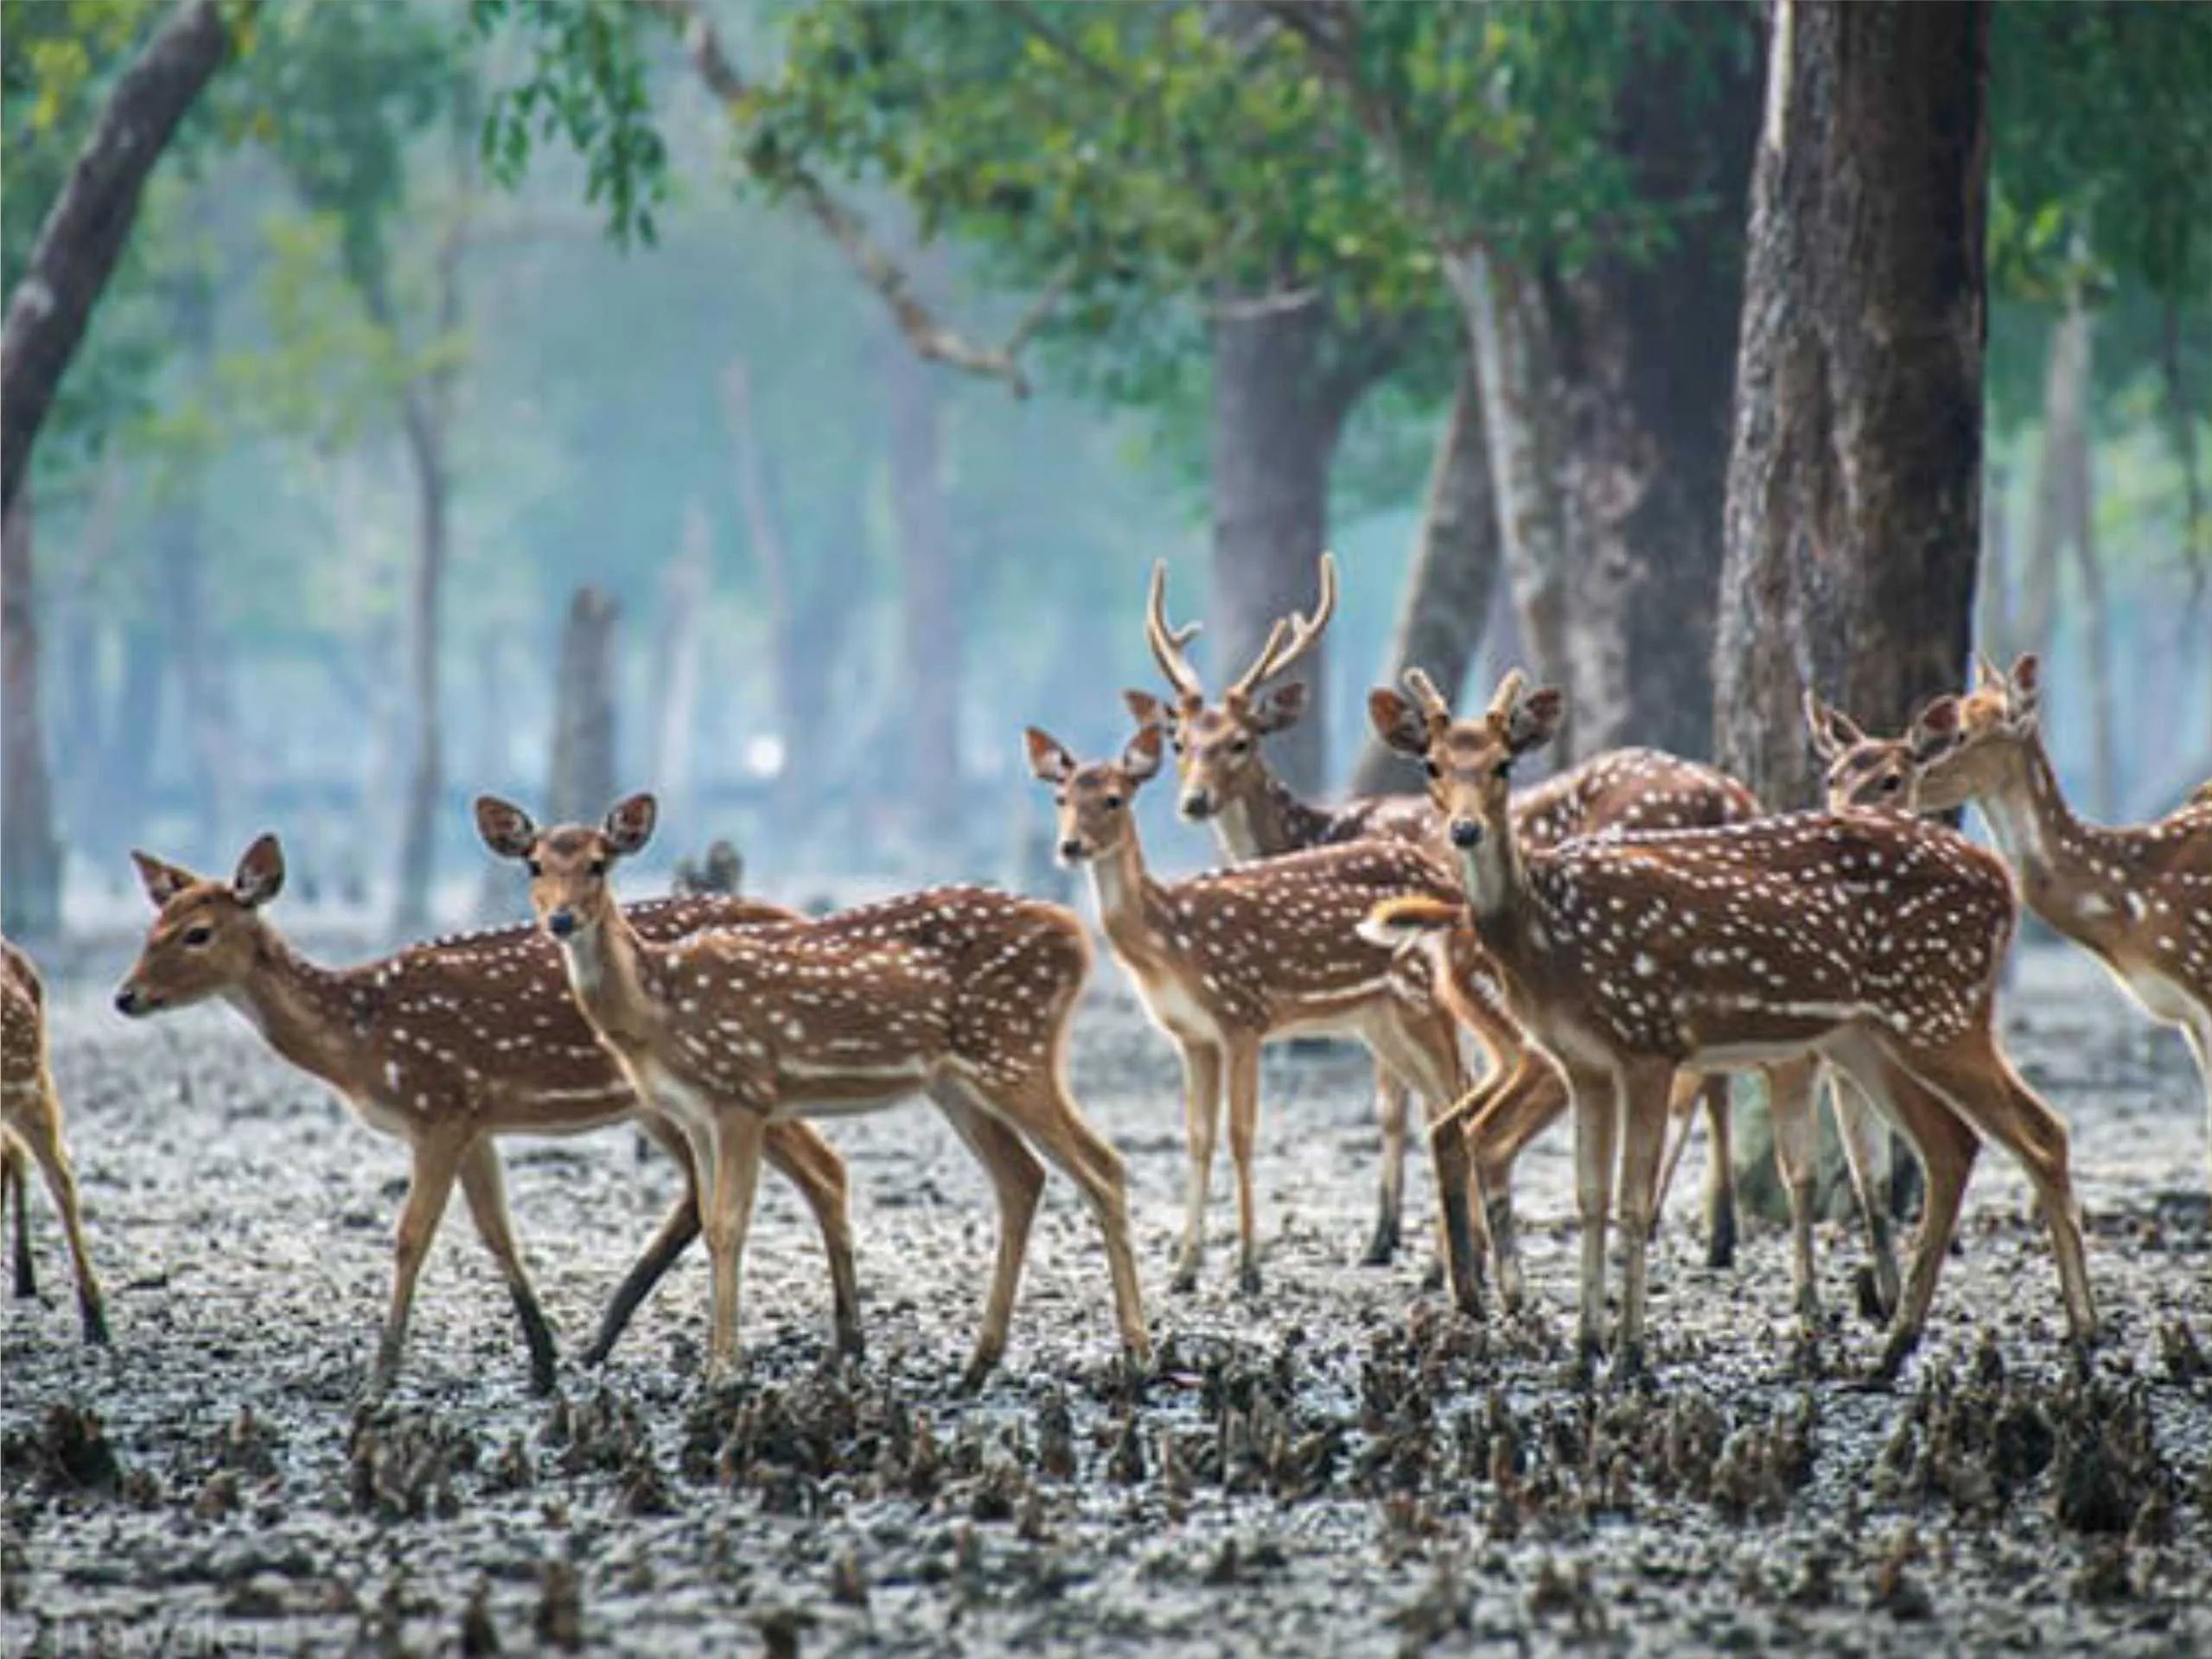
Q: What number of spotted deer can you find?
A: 8